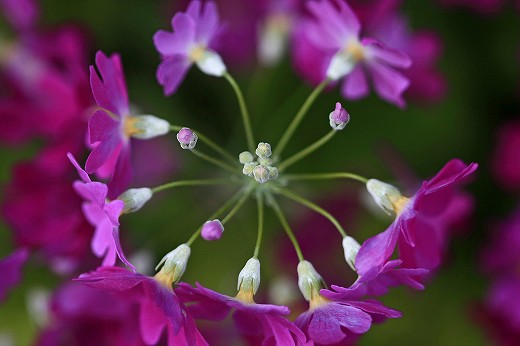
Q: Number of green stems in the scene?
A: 12